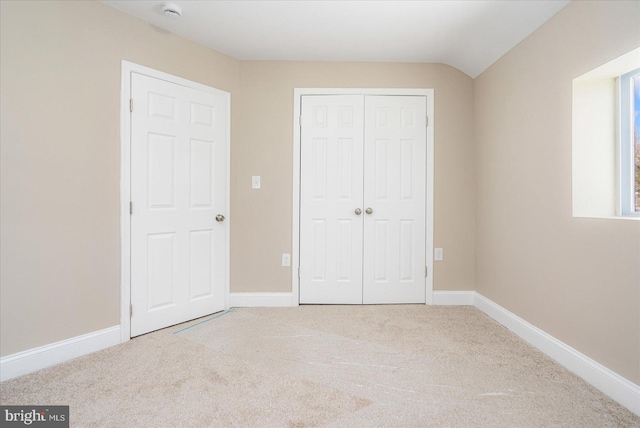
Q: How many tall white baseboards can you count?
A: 4